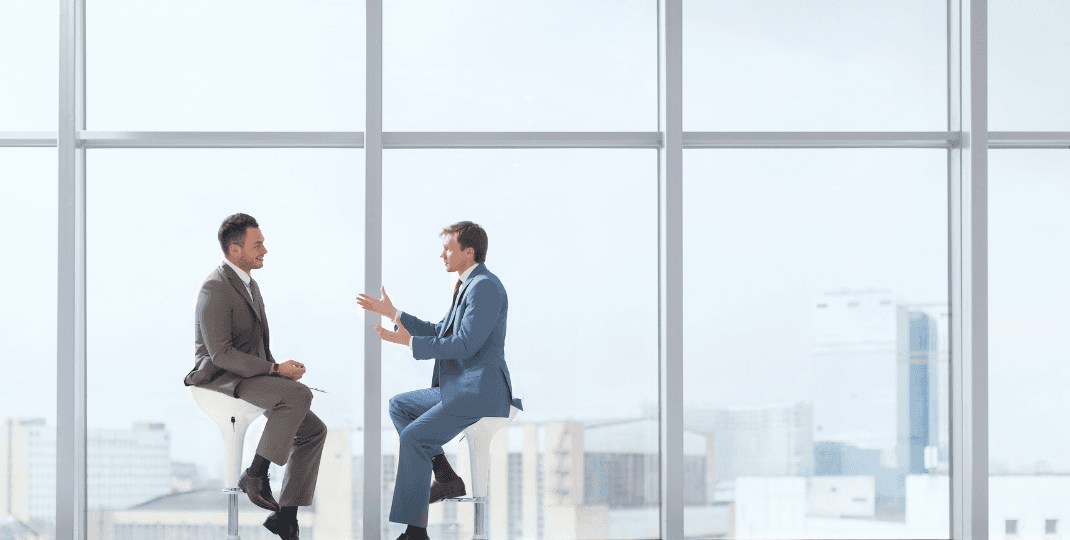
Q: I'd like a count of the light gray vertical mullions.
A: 4